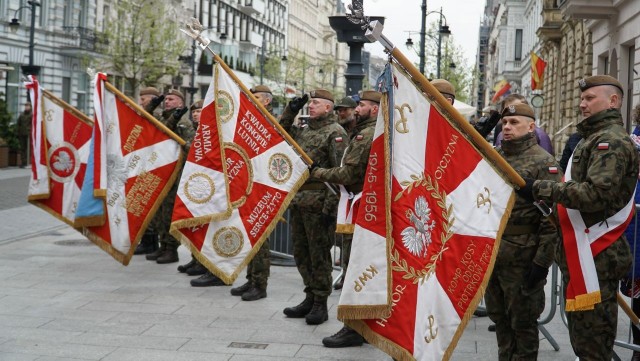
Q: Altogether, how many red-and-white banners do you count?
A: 4